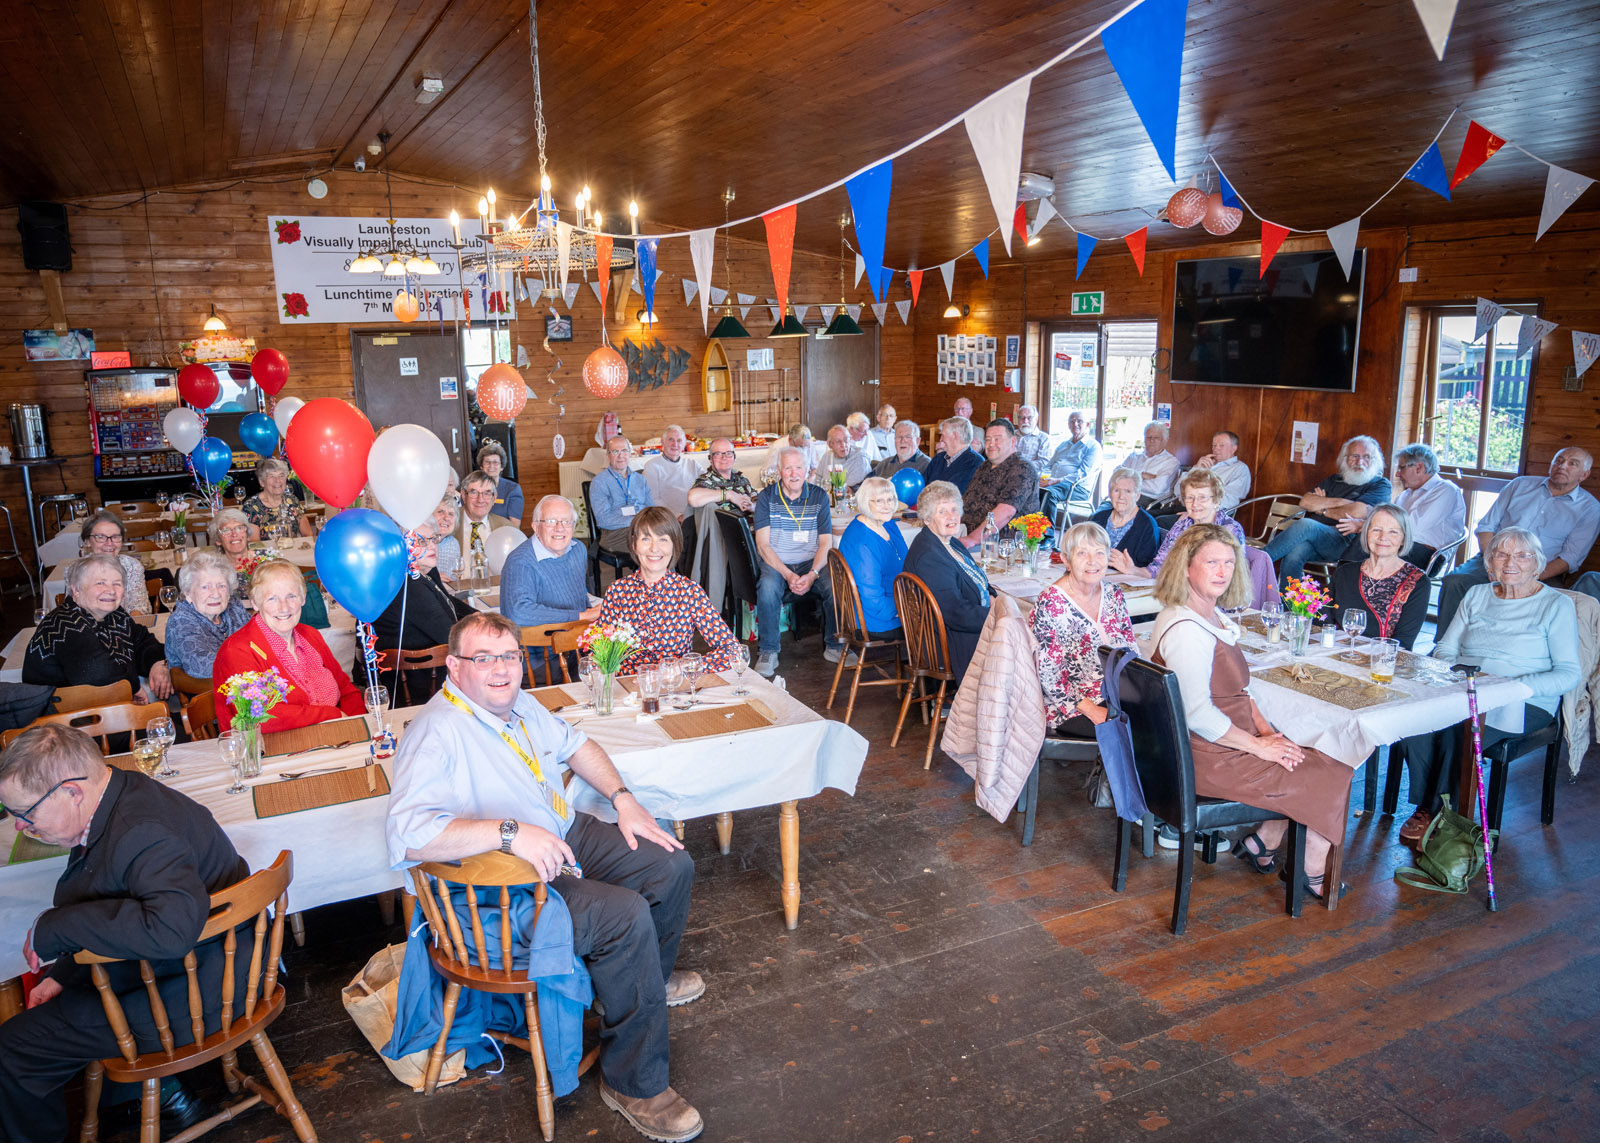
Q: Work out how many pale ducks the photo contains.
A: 0